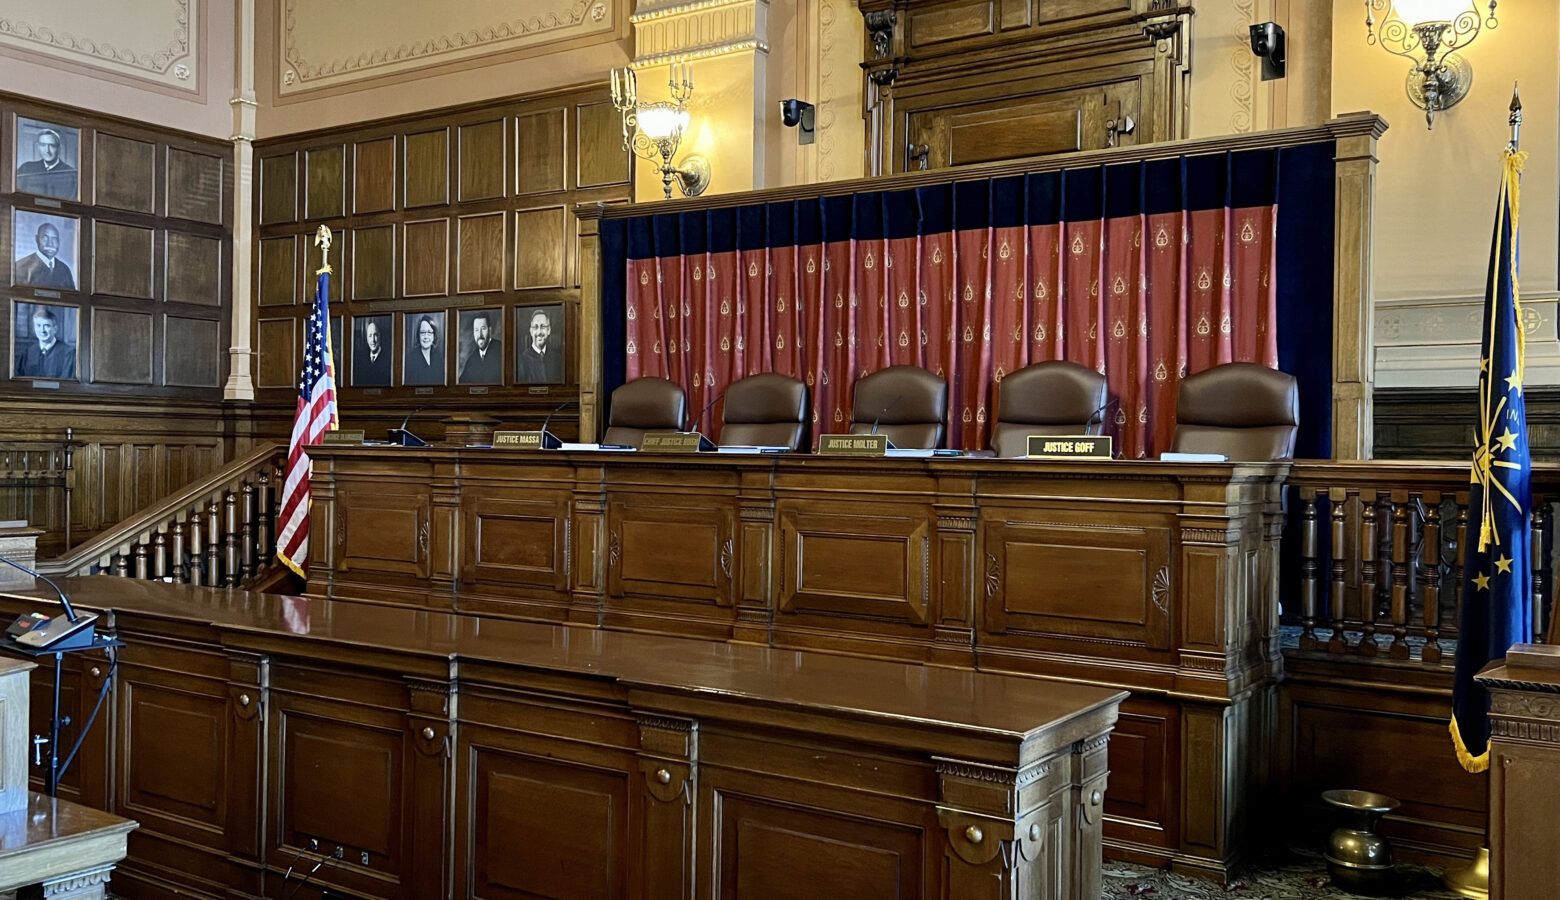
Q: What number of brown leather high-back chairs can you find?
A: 5